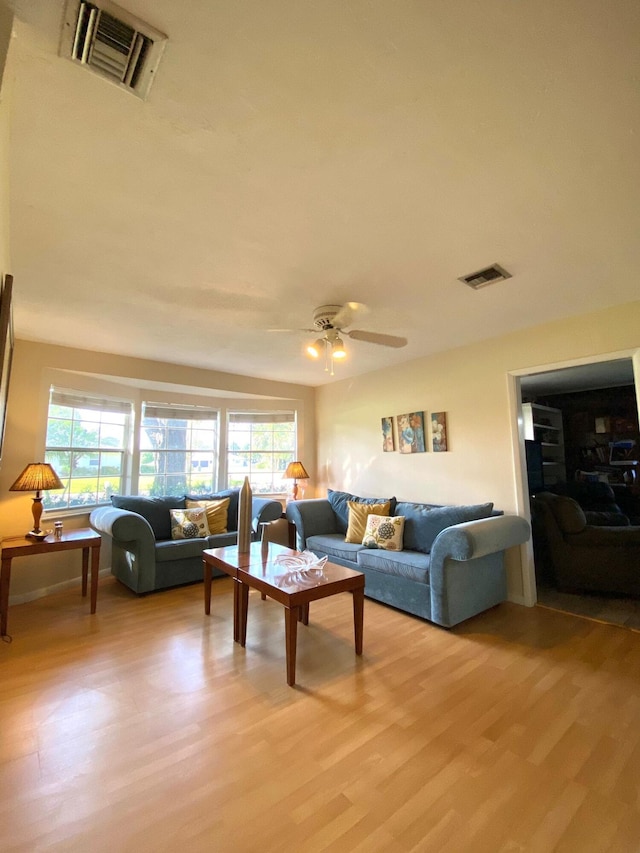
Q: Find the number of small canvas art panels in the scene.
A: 3